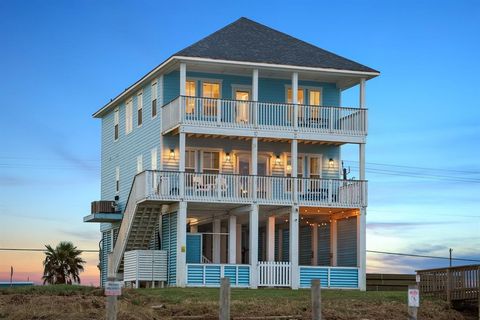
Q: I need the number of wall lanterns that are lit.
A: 4